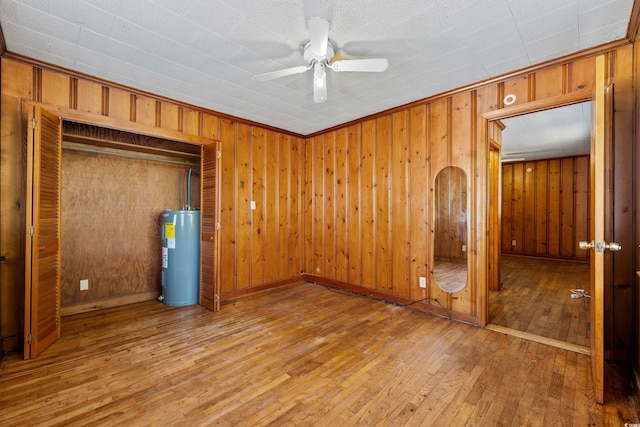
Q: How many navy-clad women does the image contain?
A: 0